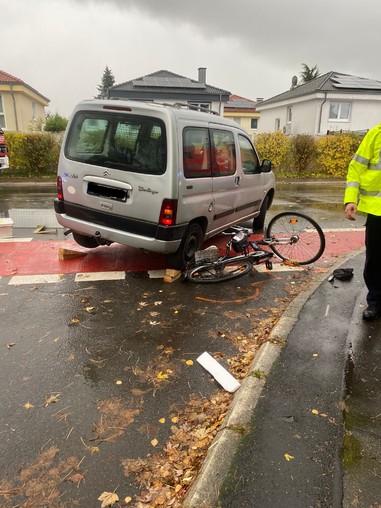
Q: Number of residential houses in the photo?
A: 4